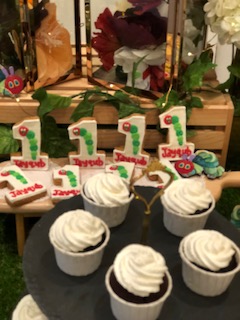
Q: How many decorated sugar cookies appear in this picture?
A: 8